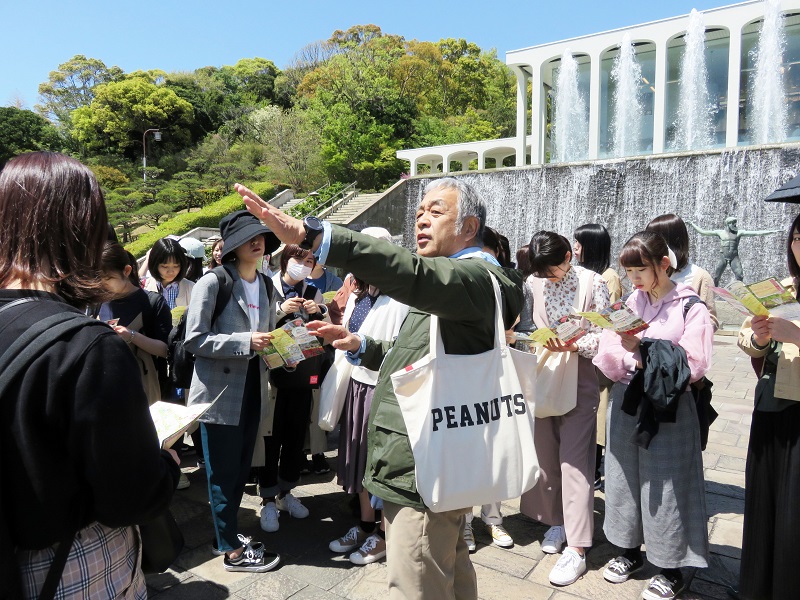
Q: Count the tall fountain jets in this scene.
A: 4